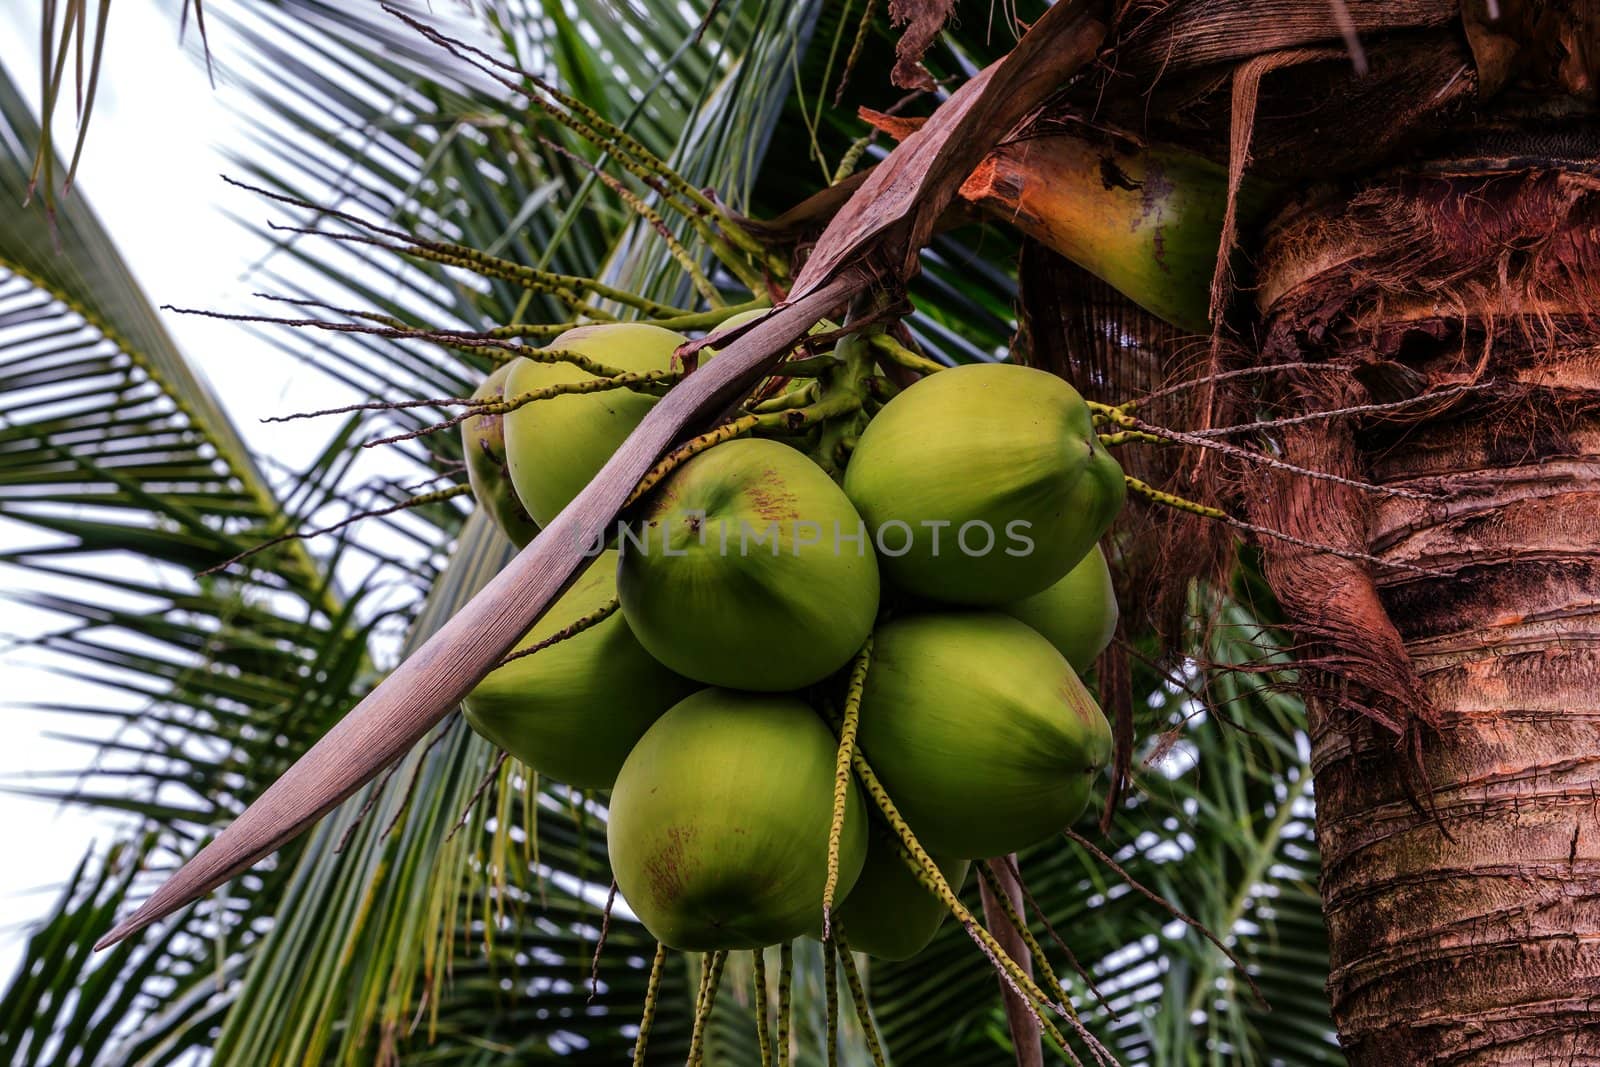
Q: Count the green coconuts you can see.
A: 10